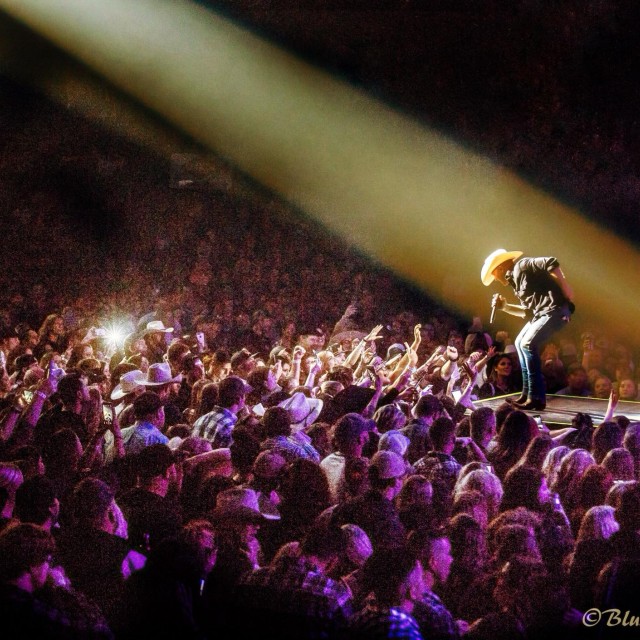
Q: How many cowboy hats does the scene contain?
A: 6